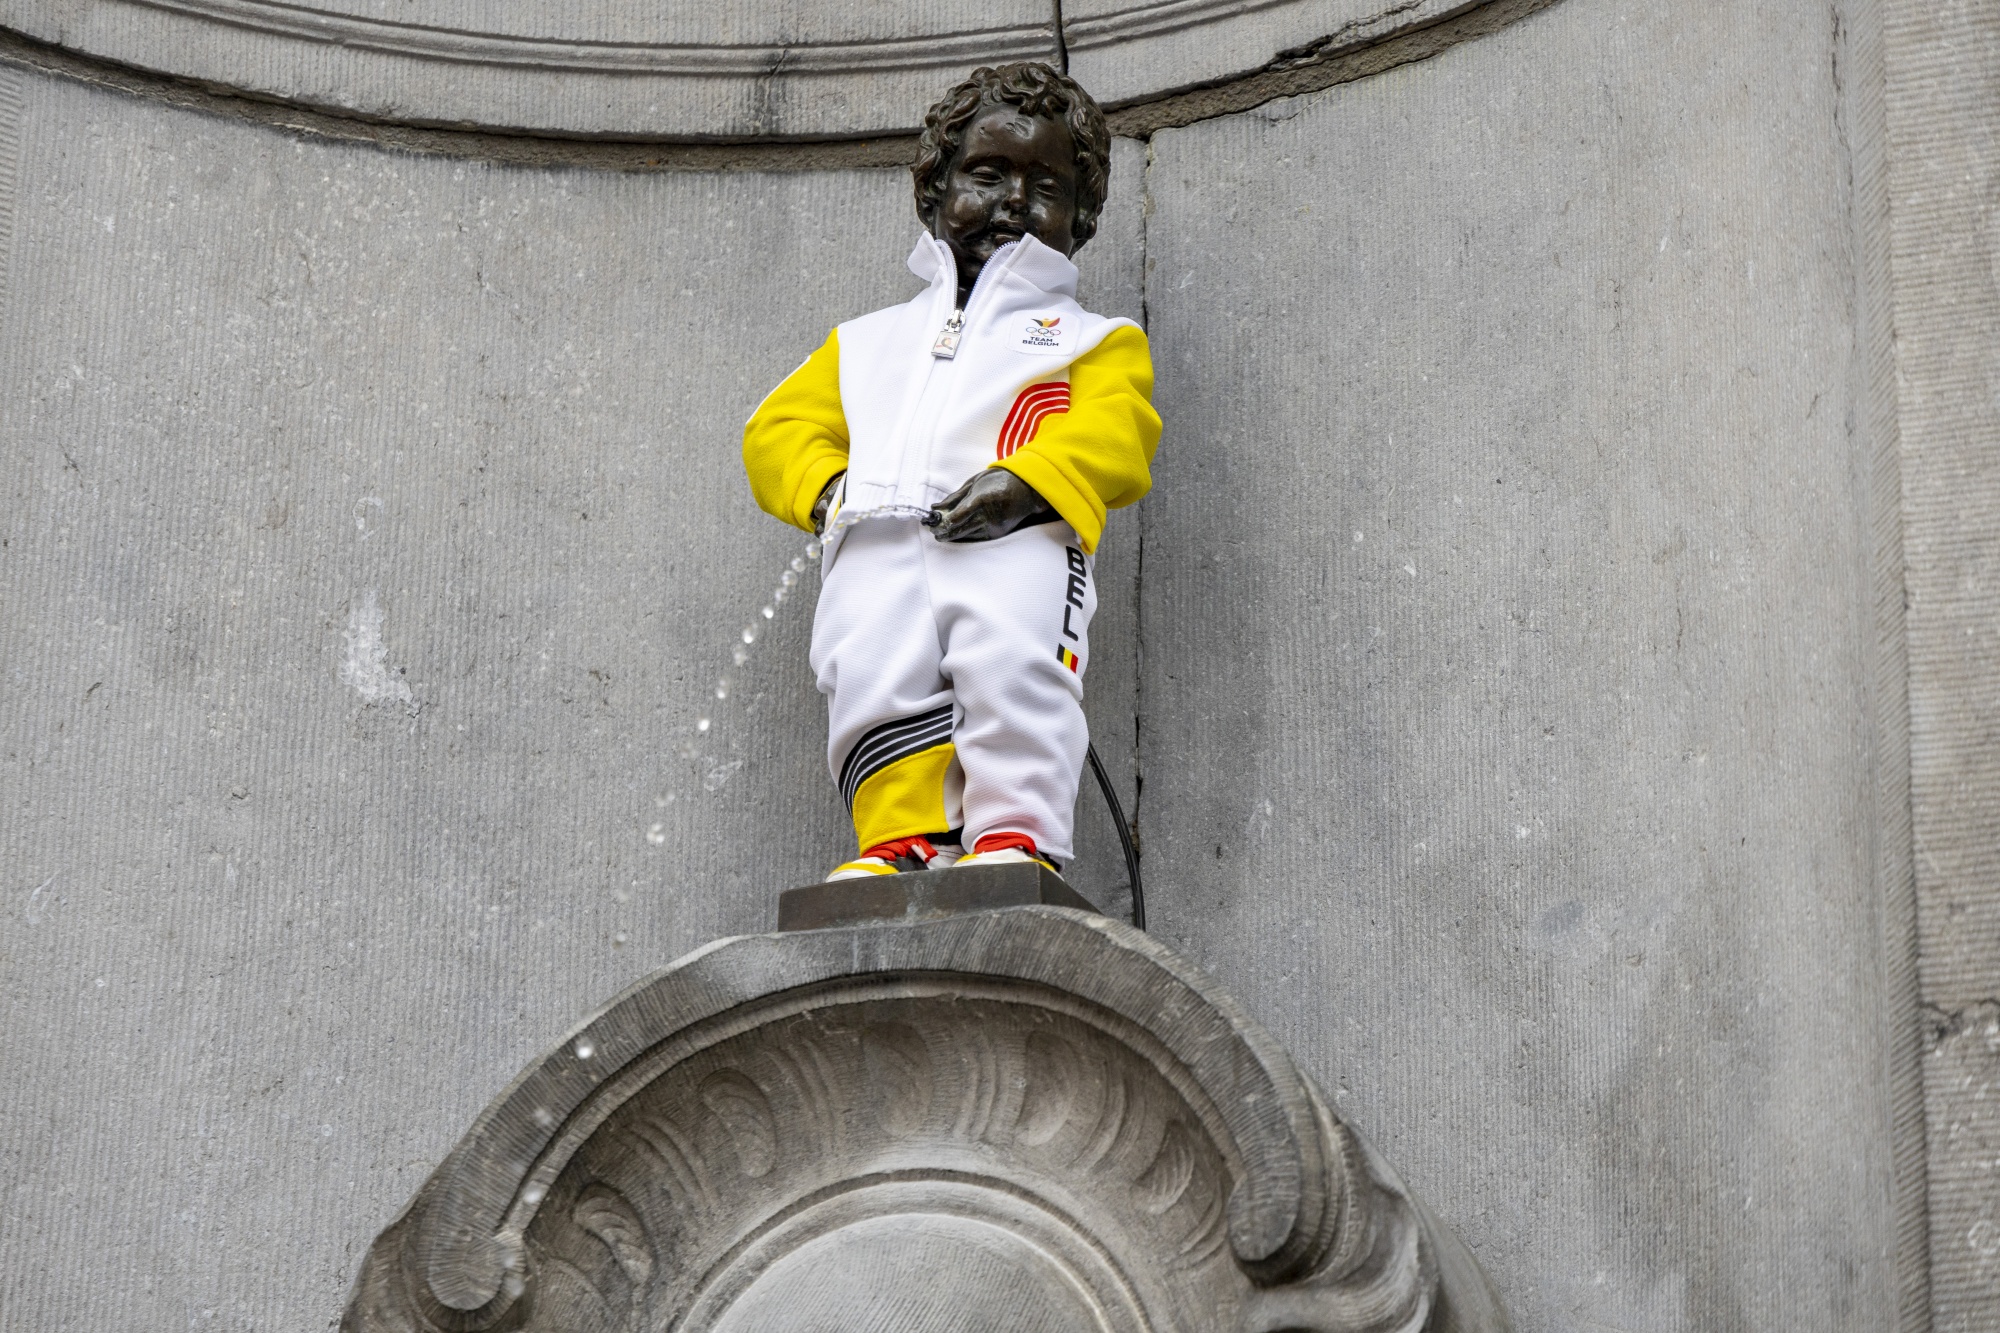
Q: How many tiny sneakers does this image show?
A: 2